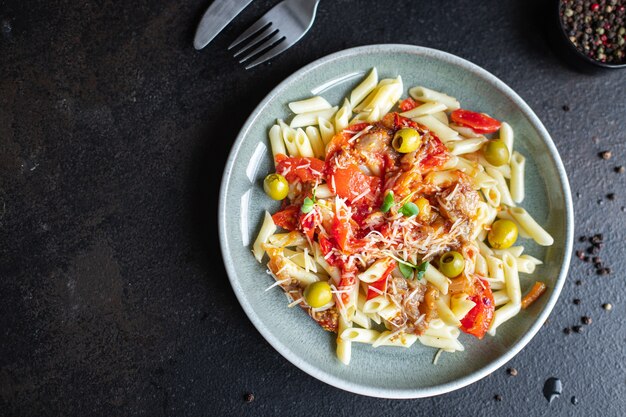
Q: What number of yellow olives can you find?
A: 6